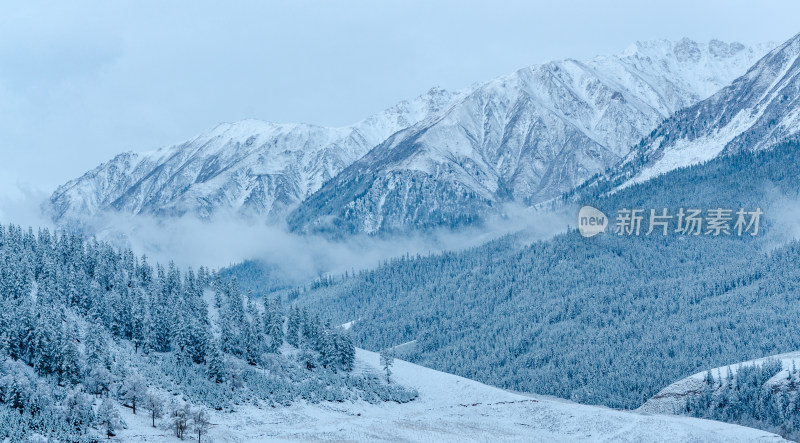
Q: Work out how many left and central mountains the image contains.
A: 2